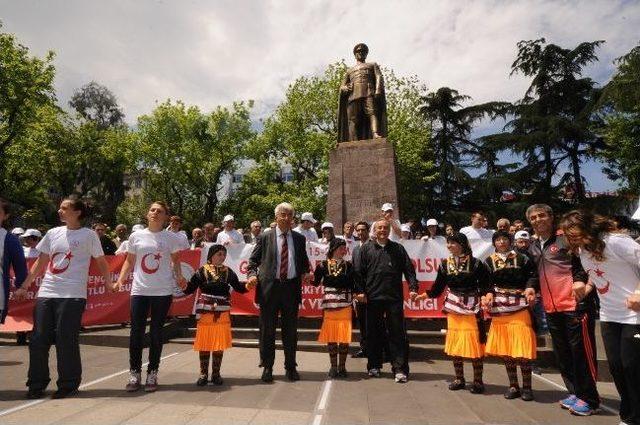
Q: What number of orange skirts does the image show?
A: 4